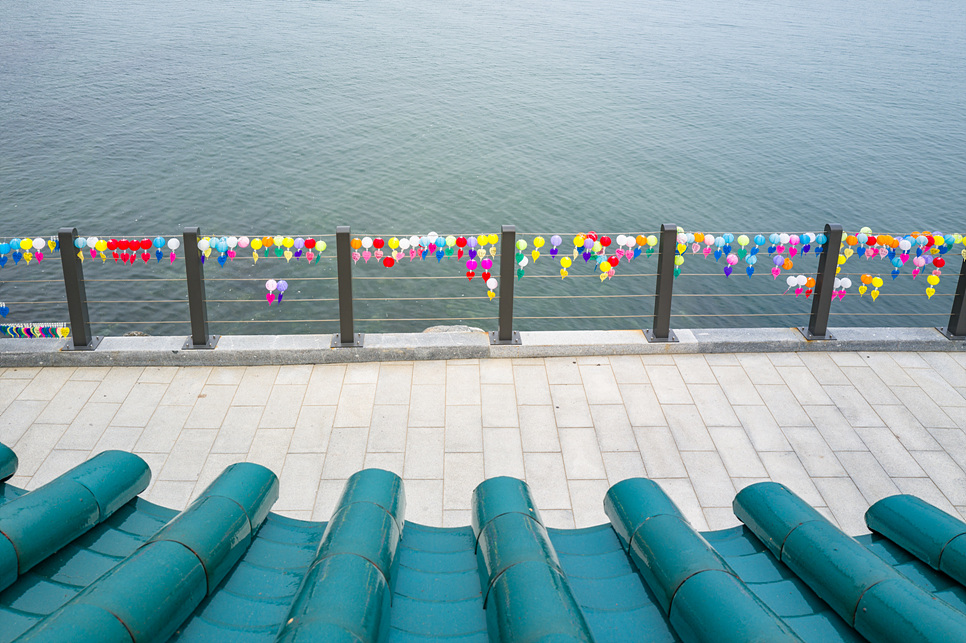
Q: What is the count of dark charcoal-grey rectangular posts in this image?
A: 7